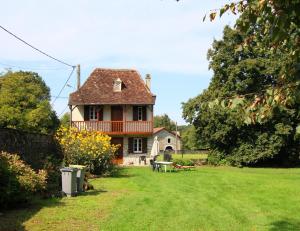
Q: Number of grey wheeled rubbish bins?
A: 2